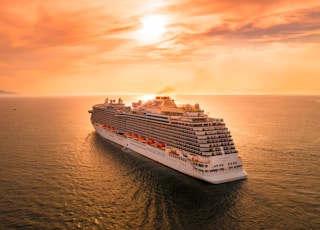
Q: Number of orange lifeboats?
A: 8